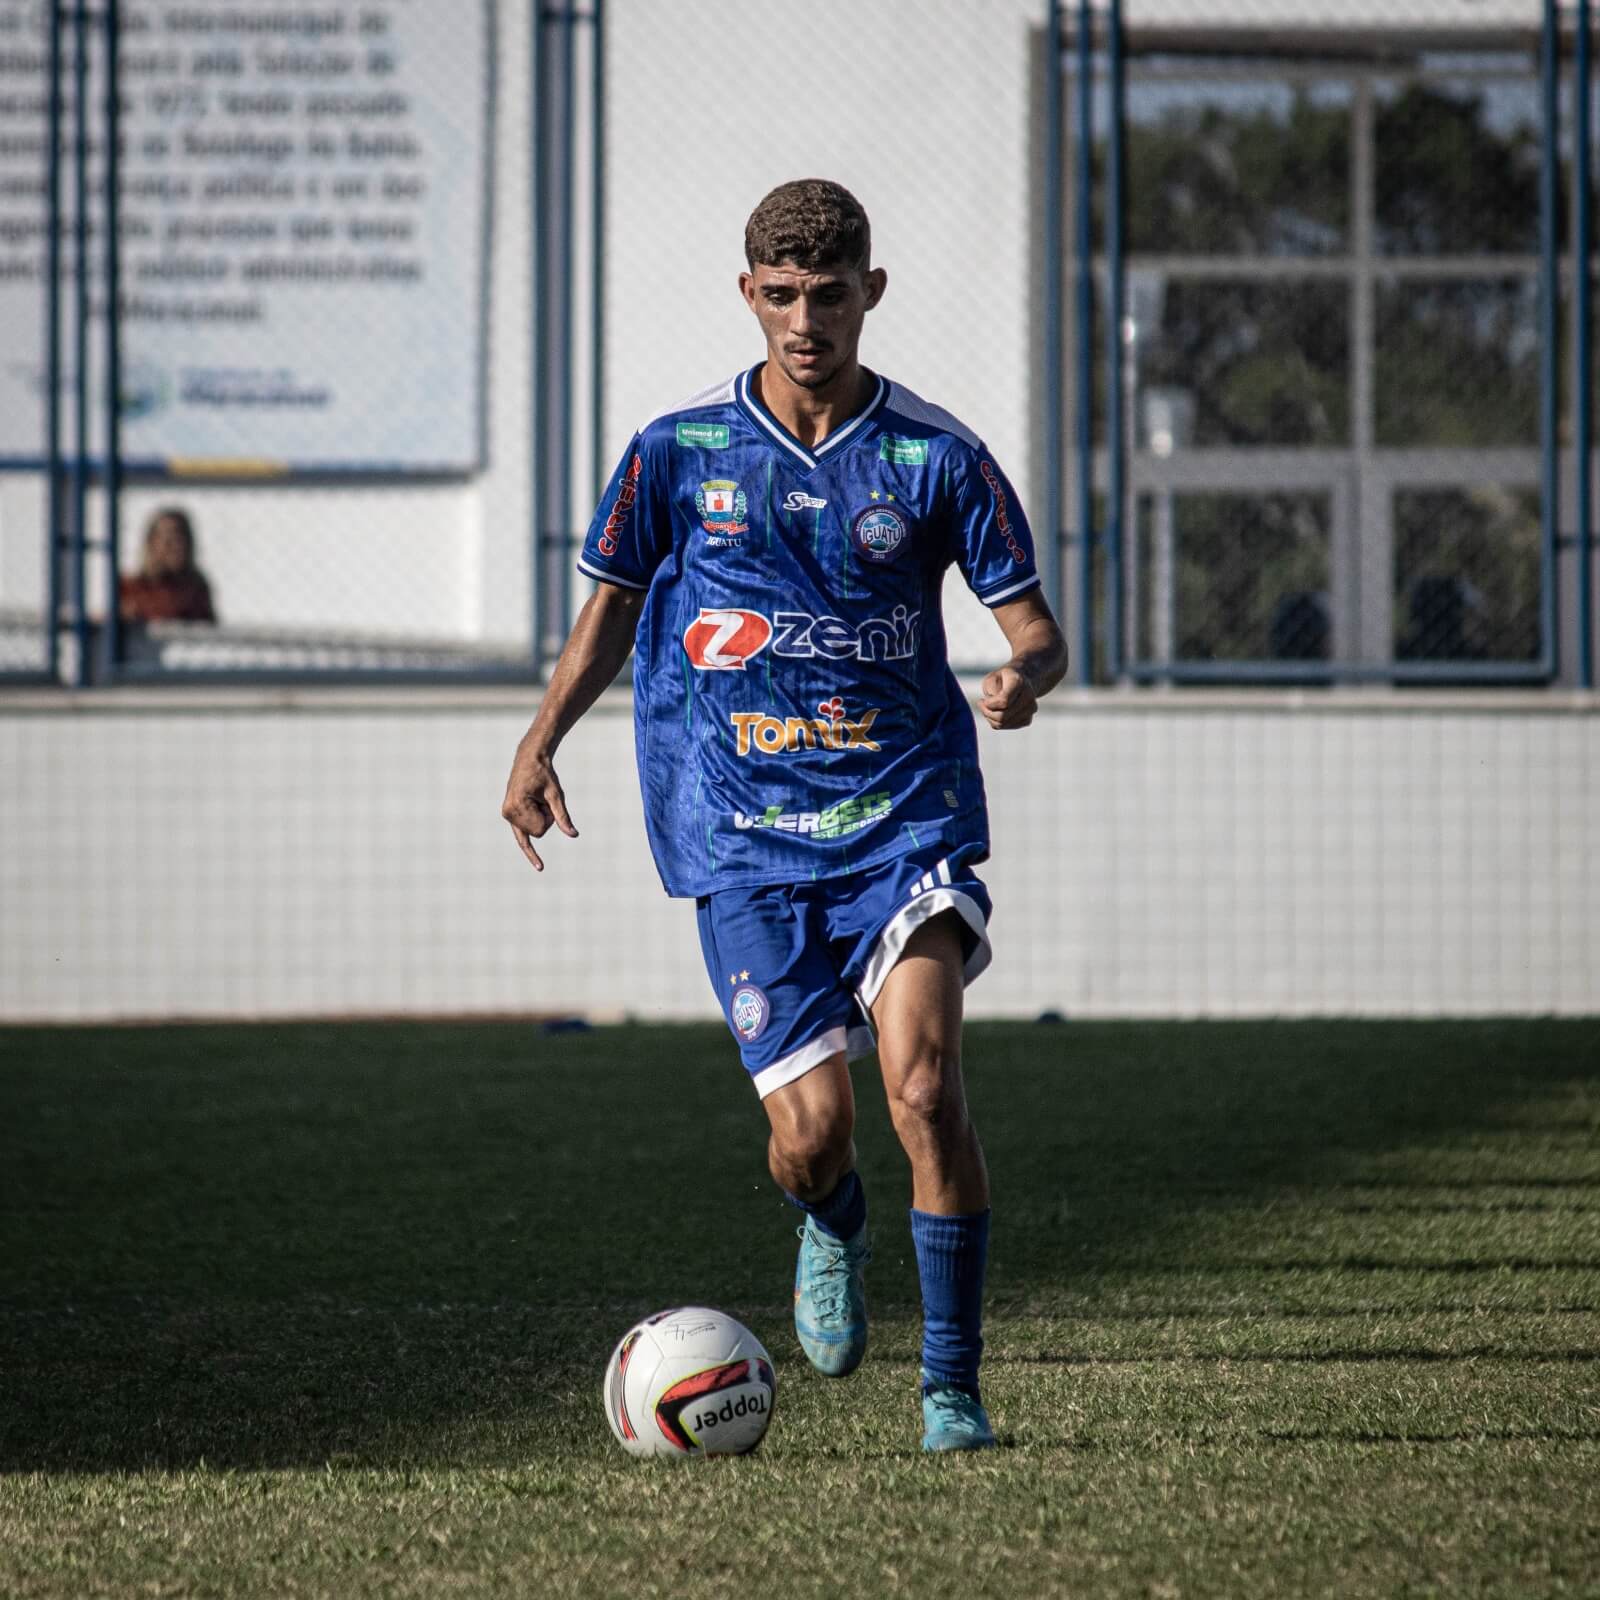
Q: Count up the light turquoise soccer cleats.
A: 2